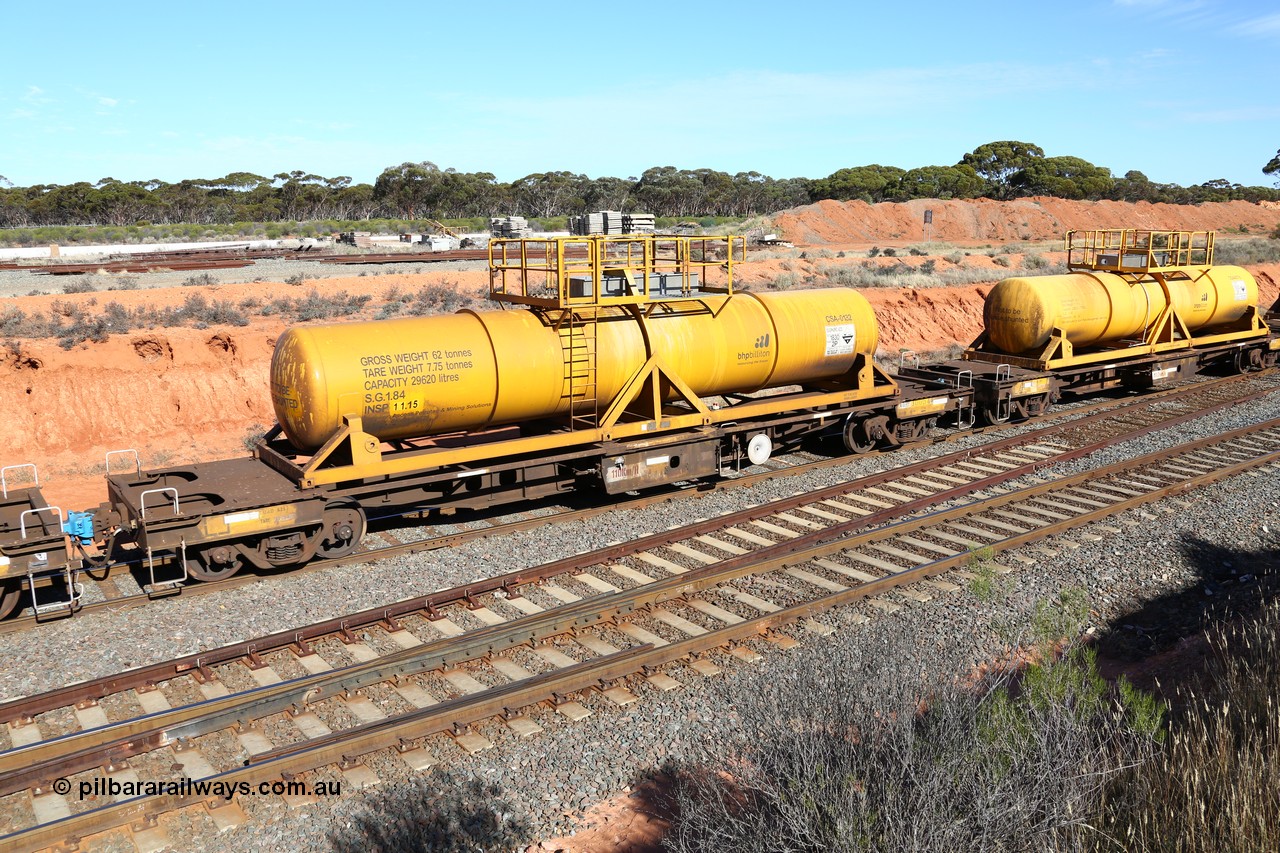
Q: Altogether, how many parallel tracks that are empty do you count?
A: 2